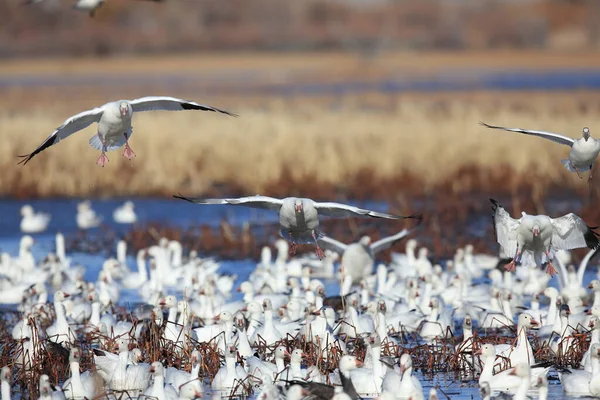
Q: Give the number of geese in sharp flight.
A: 4